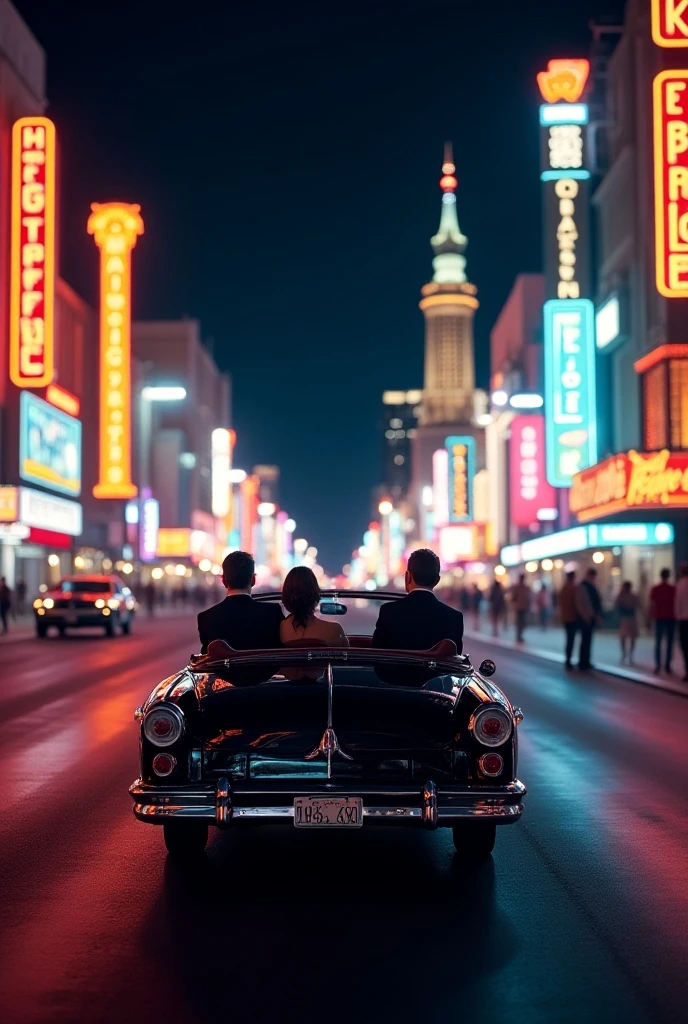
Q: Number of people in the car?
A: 3